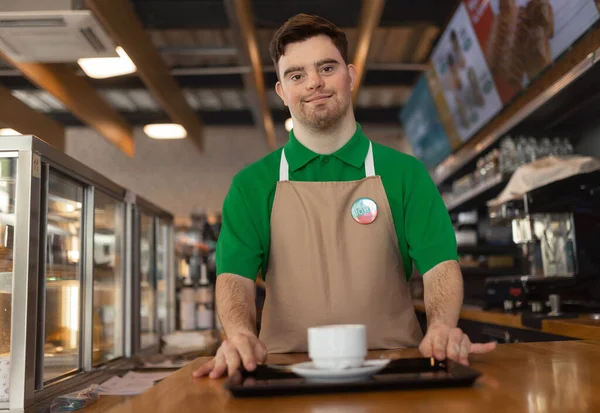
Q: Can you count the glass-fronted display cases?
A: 2